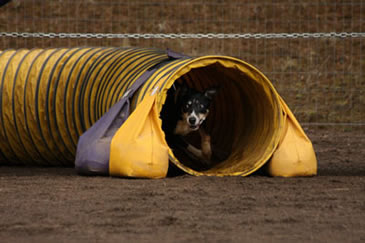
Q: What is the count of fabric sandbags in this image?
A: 3